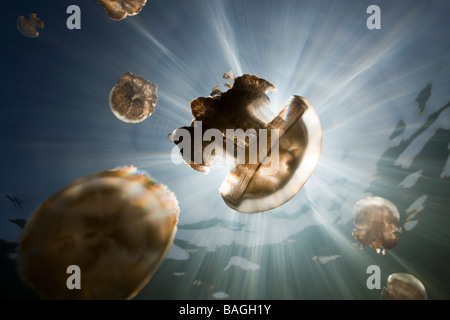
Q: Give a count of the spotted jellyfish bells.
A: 7